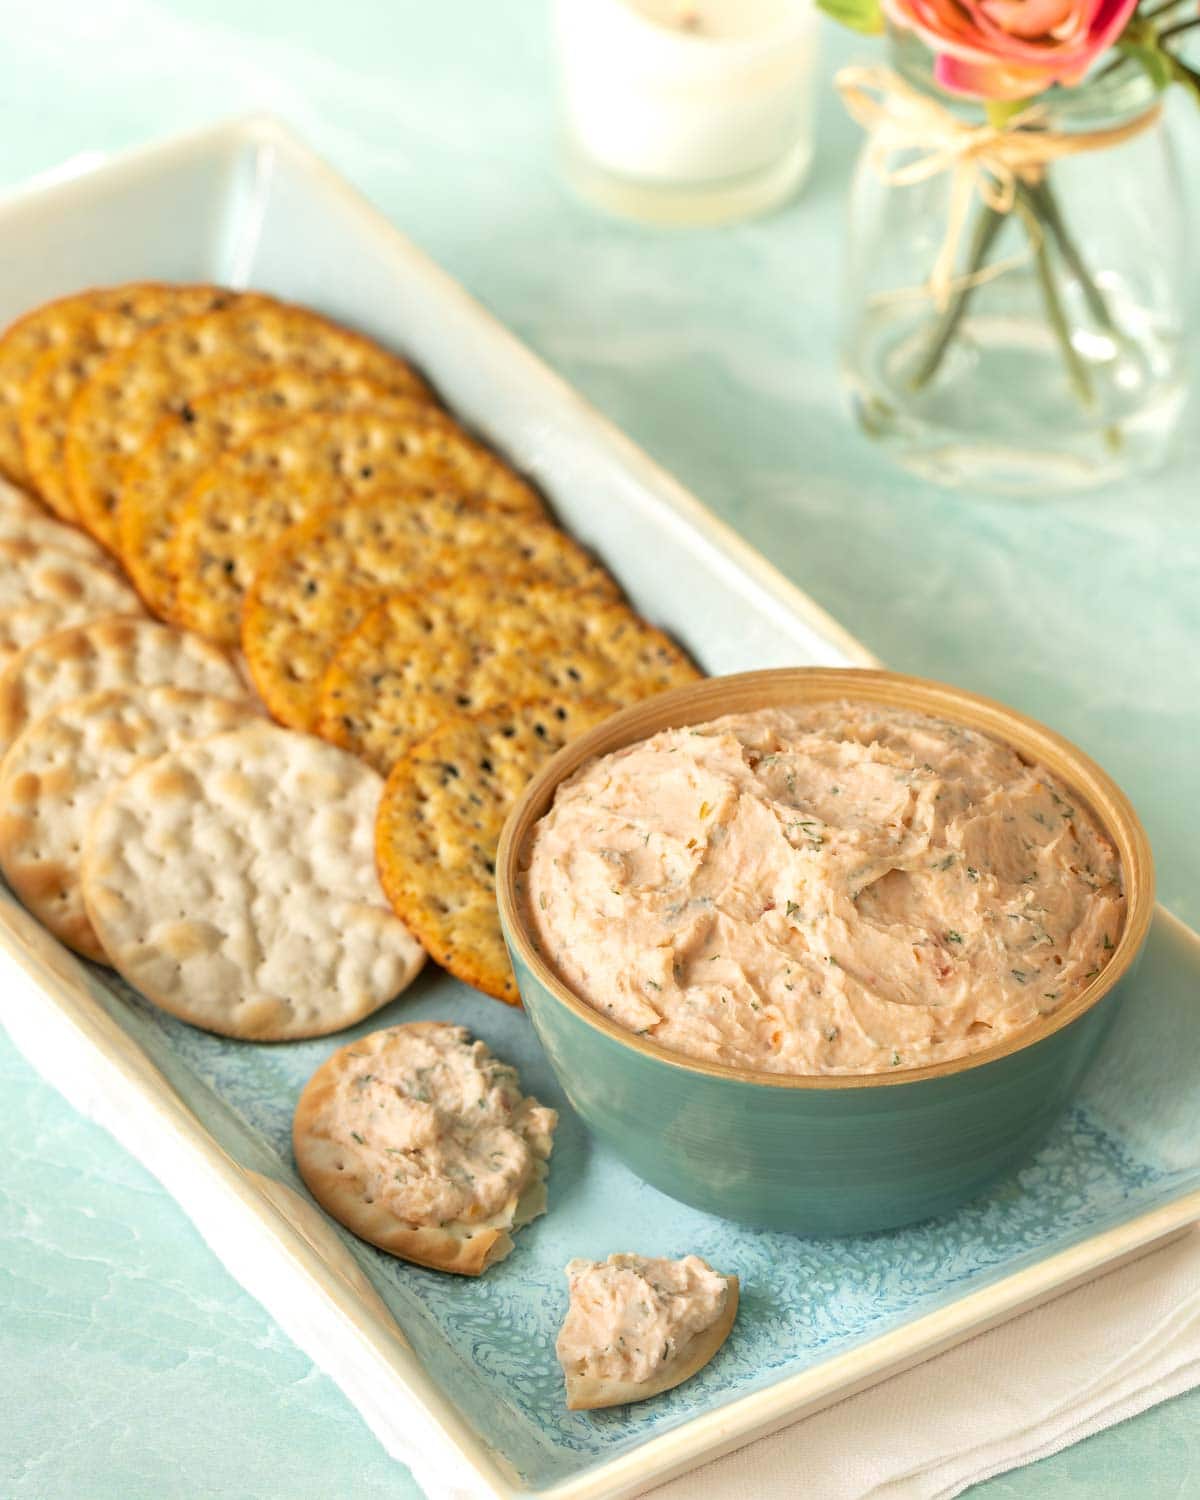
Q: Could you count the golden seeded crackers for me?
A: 8